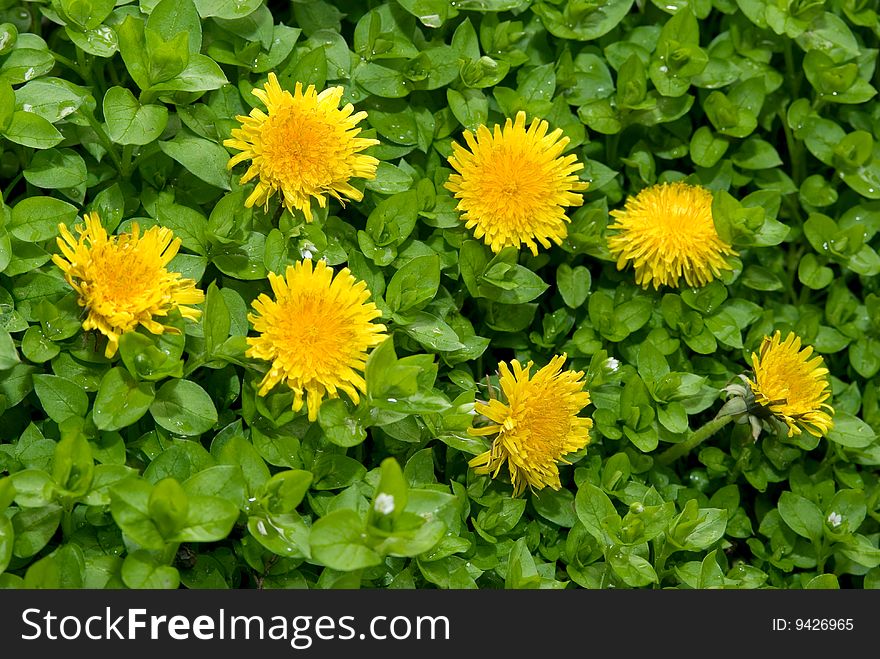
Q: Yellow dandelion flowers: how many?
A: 7